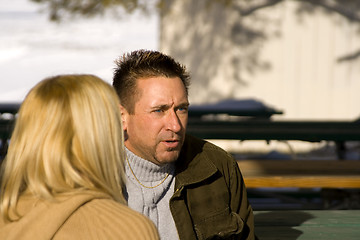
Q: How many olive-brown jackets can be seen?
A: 1